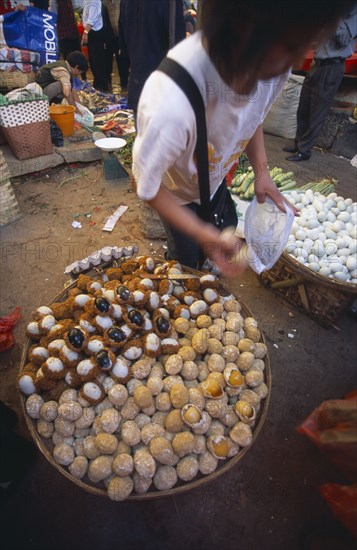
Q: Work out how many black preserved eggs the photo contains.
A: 7